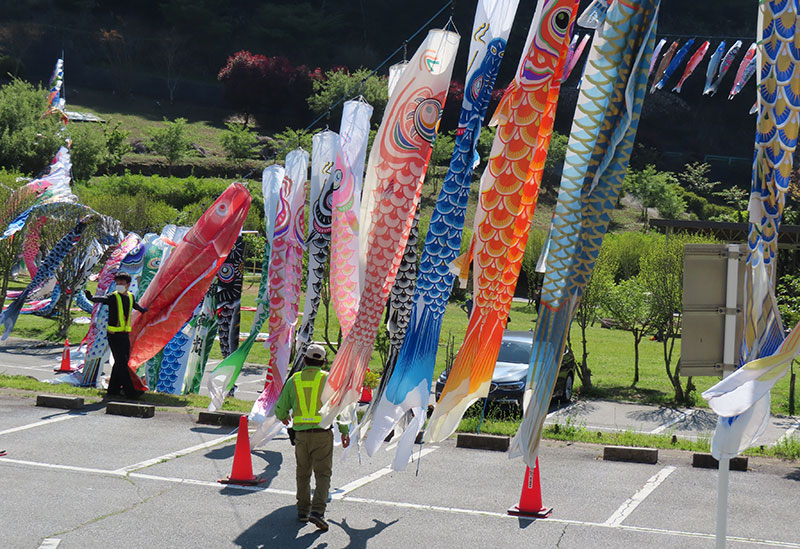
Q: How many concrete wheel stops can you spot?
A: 6